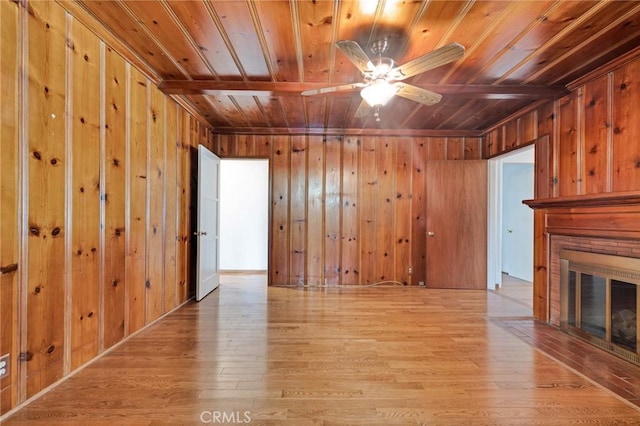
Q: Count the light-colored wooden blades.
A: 5